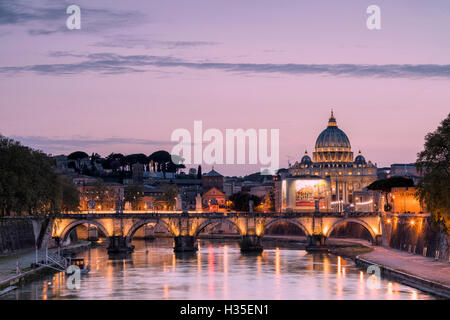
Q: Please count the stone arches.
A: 5